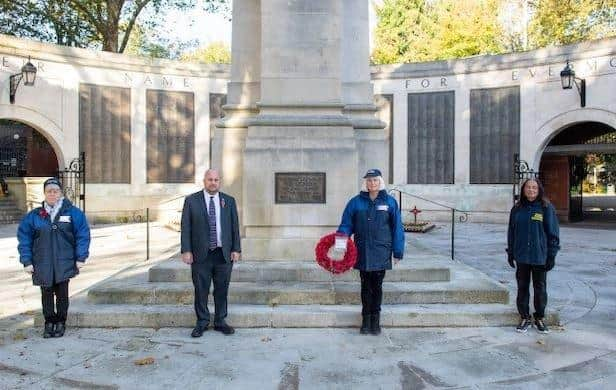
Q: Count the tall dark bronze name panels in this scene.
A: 6